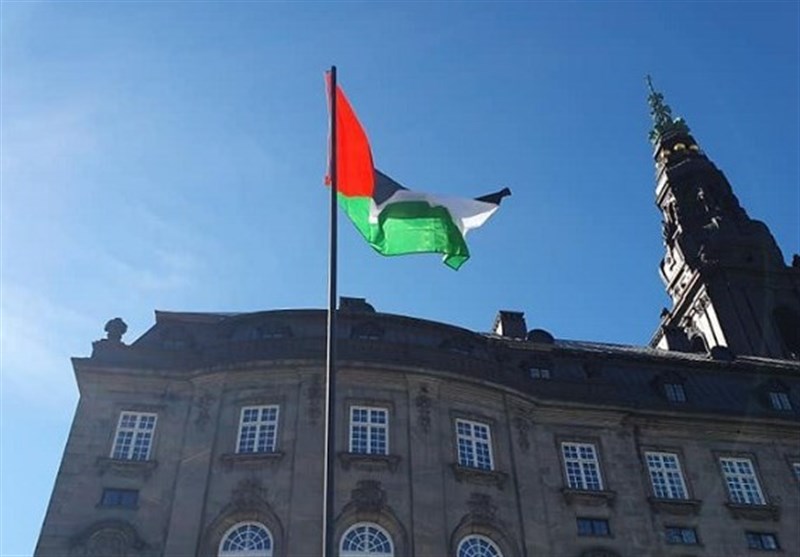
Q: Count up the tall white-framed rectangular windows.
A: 7